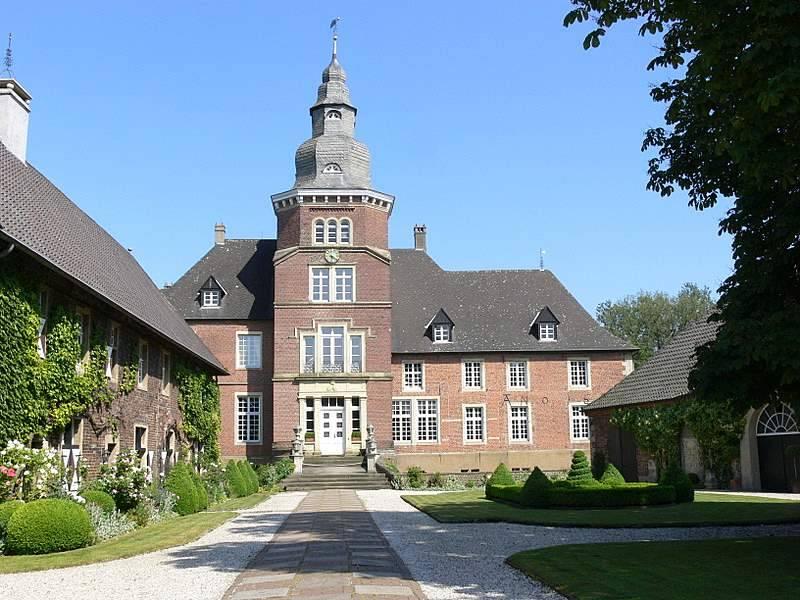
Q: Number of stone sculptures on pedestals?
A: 2